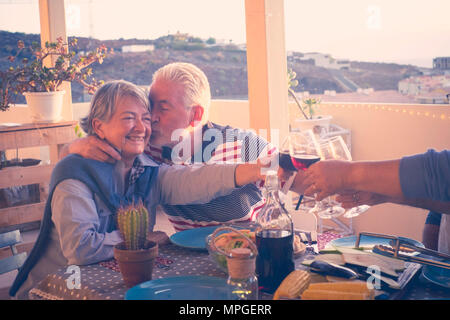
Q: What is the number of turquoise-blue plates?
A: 4